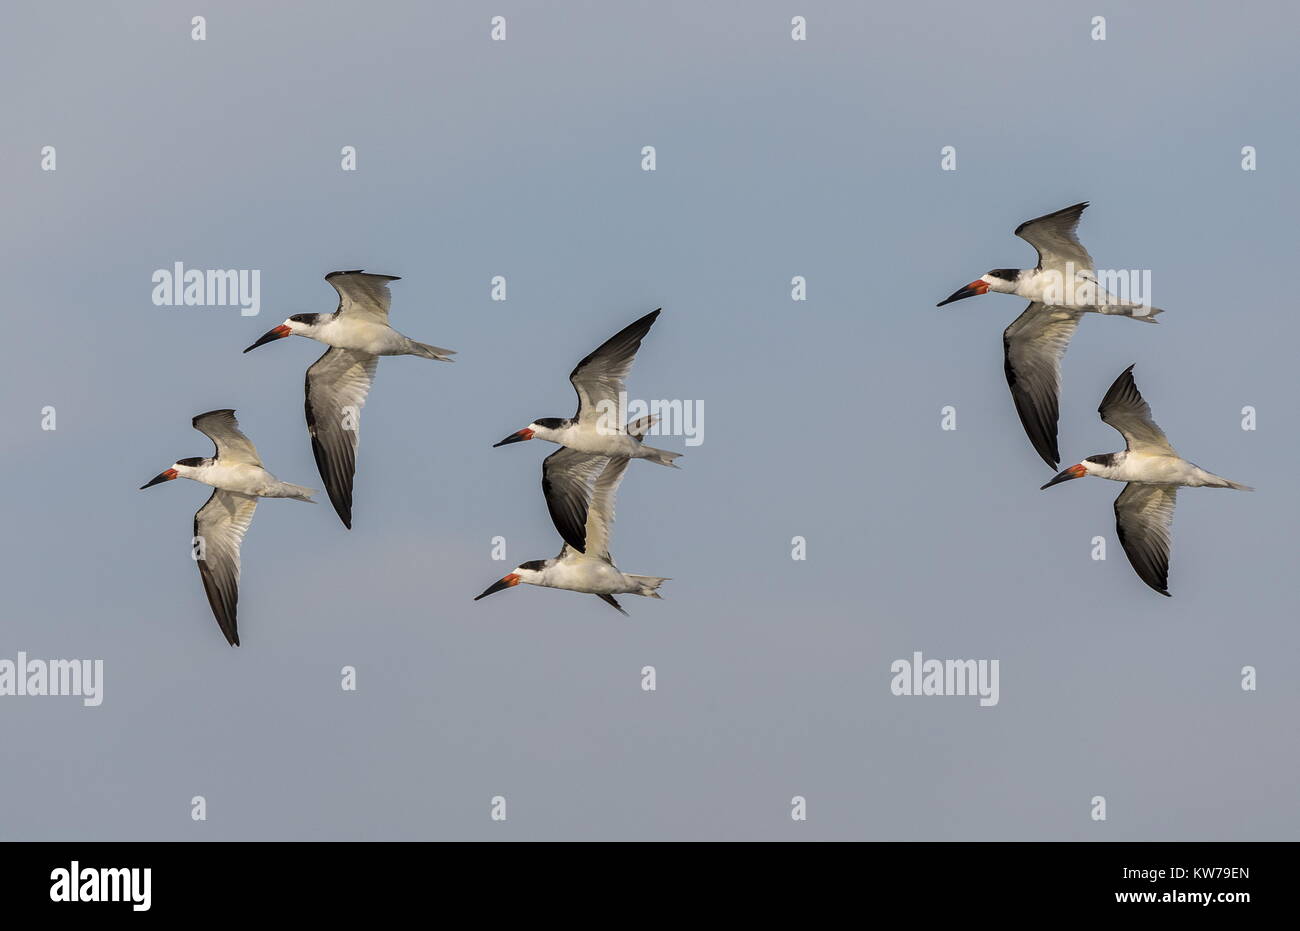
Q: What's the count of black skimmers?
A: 6